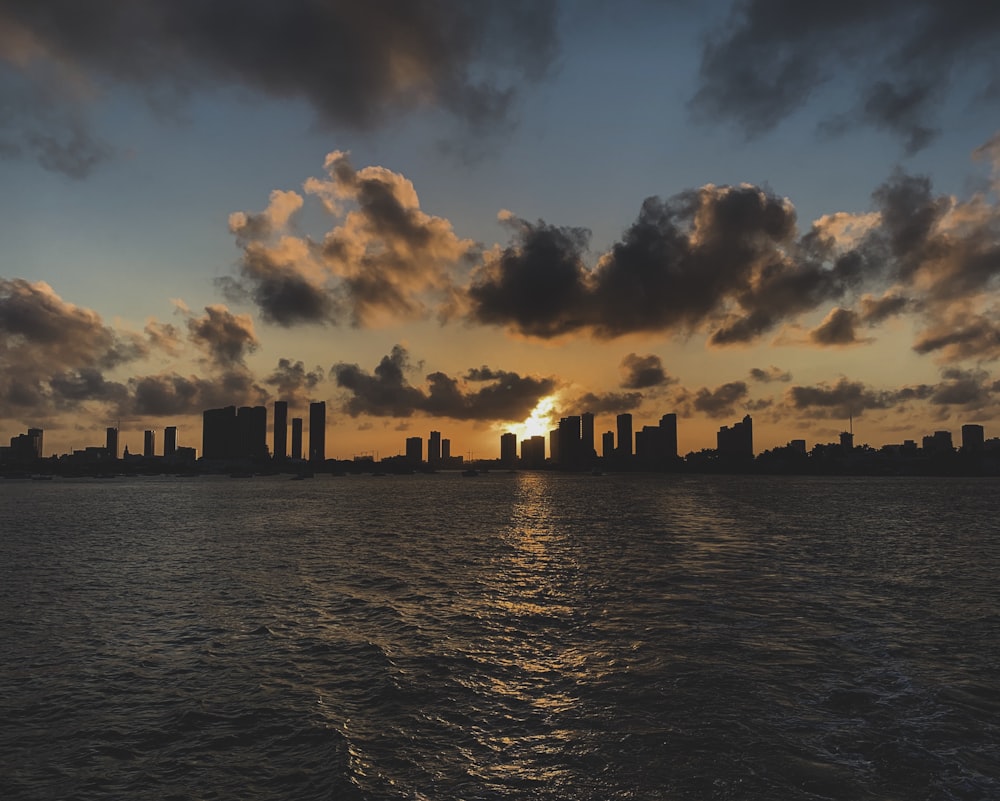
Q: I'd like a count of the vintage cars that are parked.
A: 0